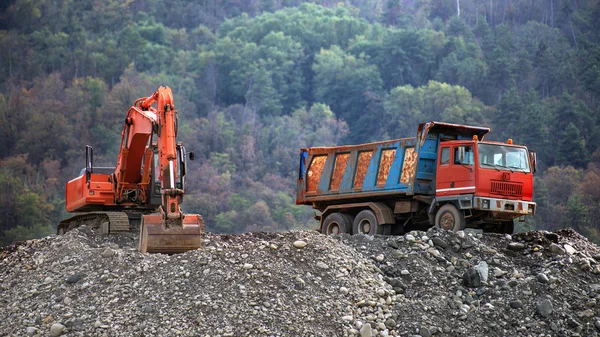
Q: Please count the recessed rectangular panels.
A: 5